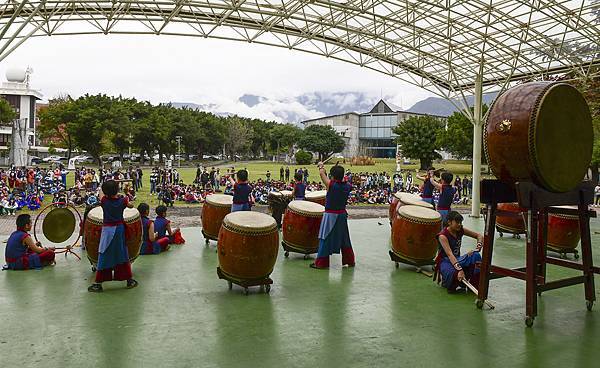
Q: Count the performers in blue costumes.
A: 10